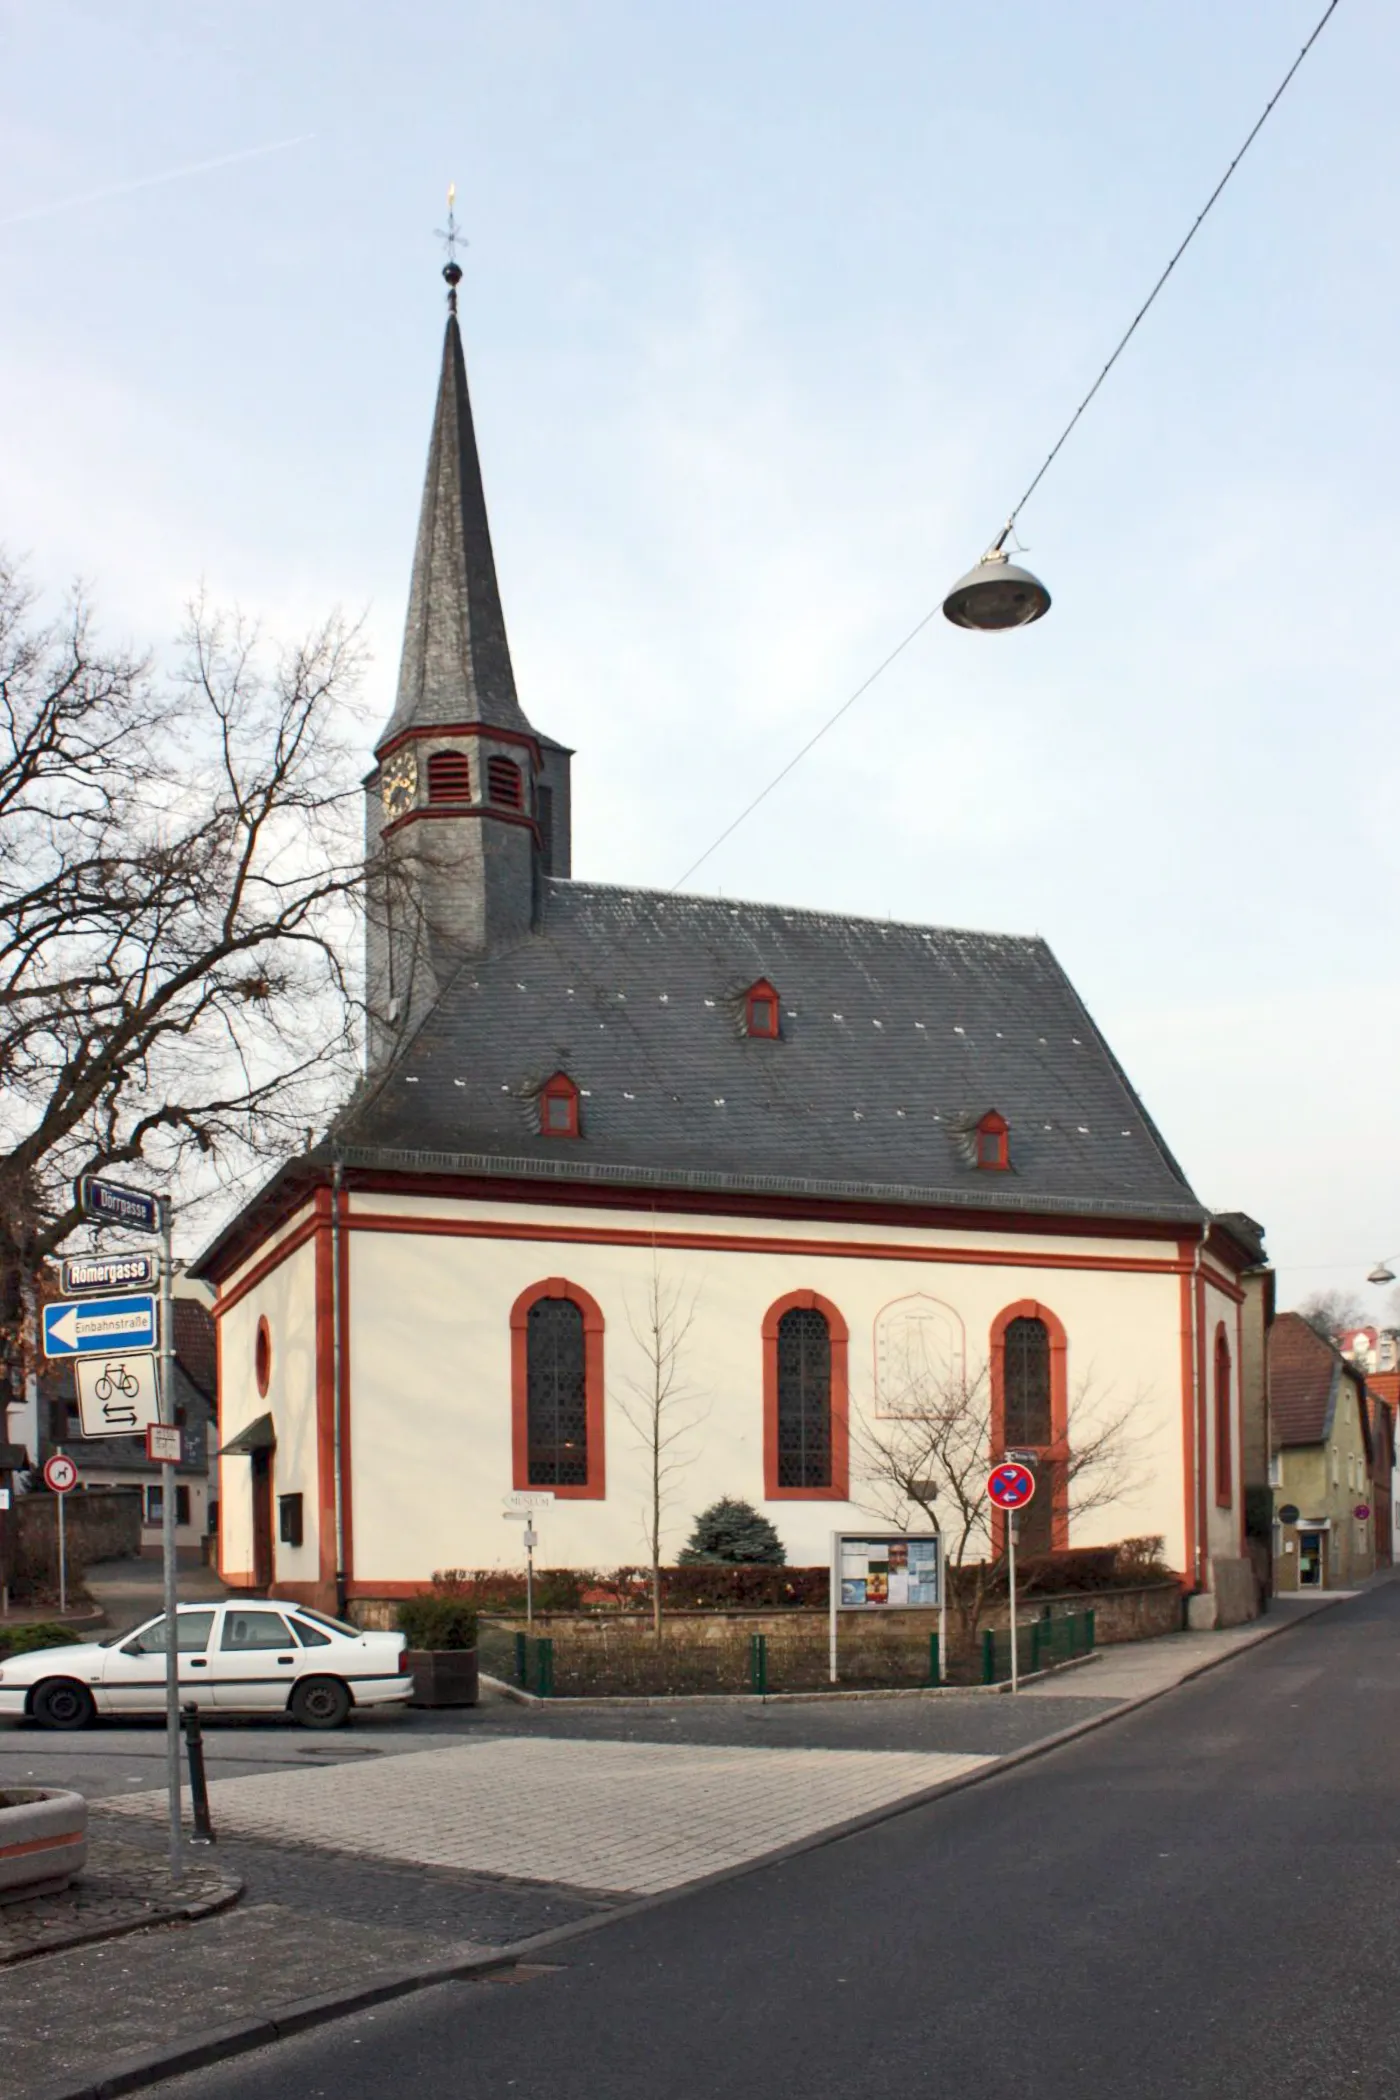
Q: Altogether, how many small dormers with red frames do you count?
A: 3